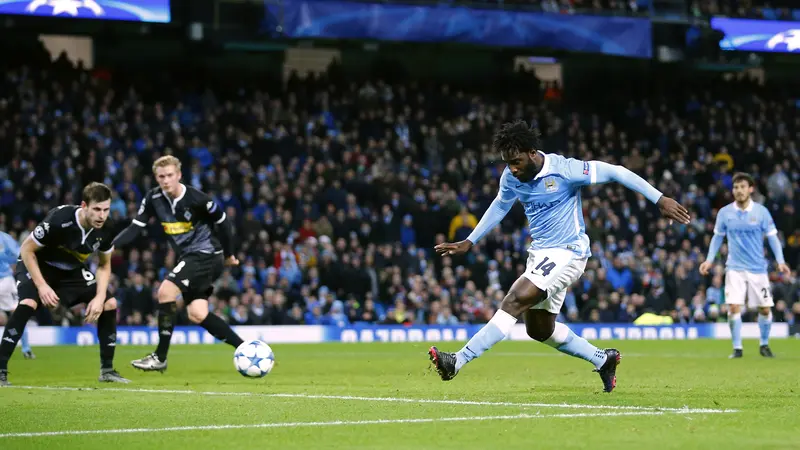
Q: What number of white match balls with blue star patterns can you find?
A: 1